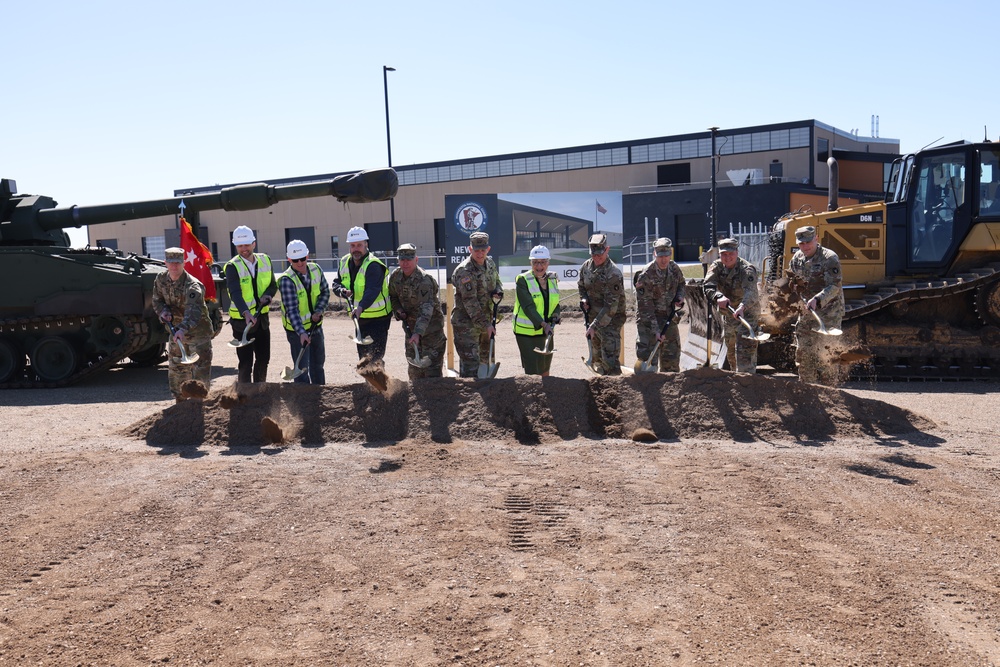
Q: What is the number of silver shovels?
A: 11